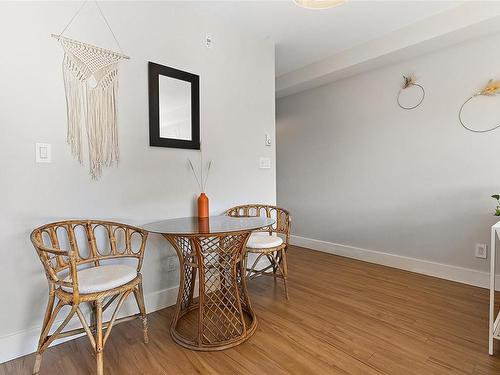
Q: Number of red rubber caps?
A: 0